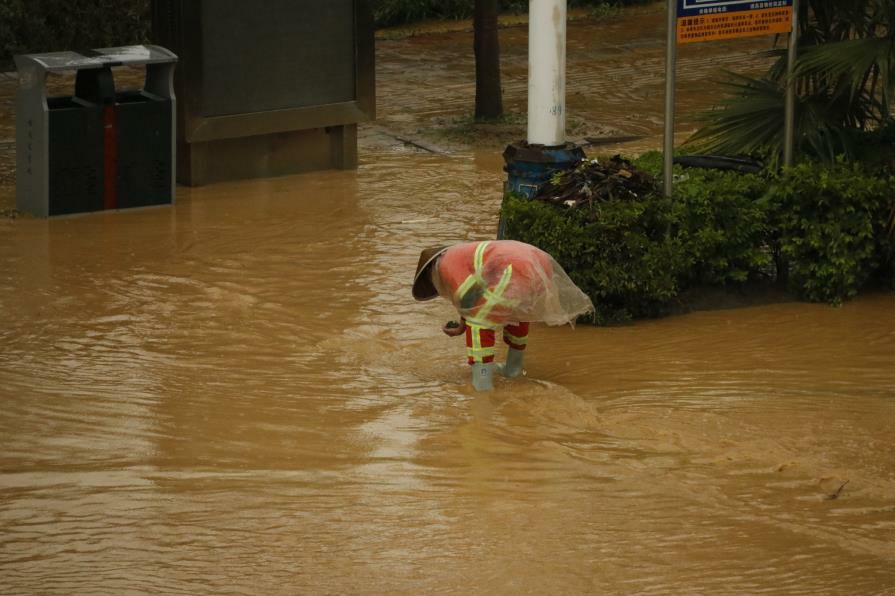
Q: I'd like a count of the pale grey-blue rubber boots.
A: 2